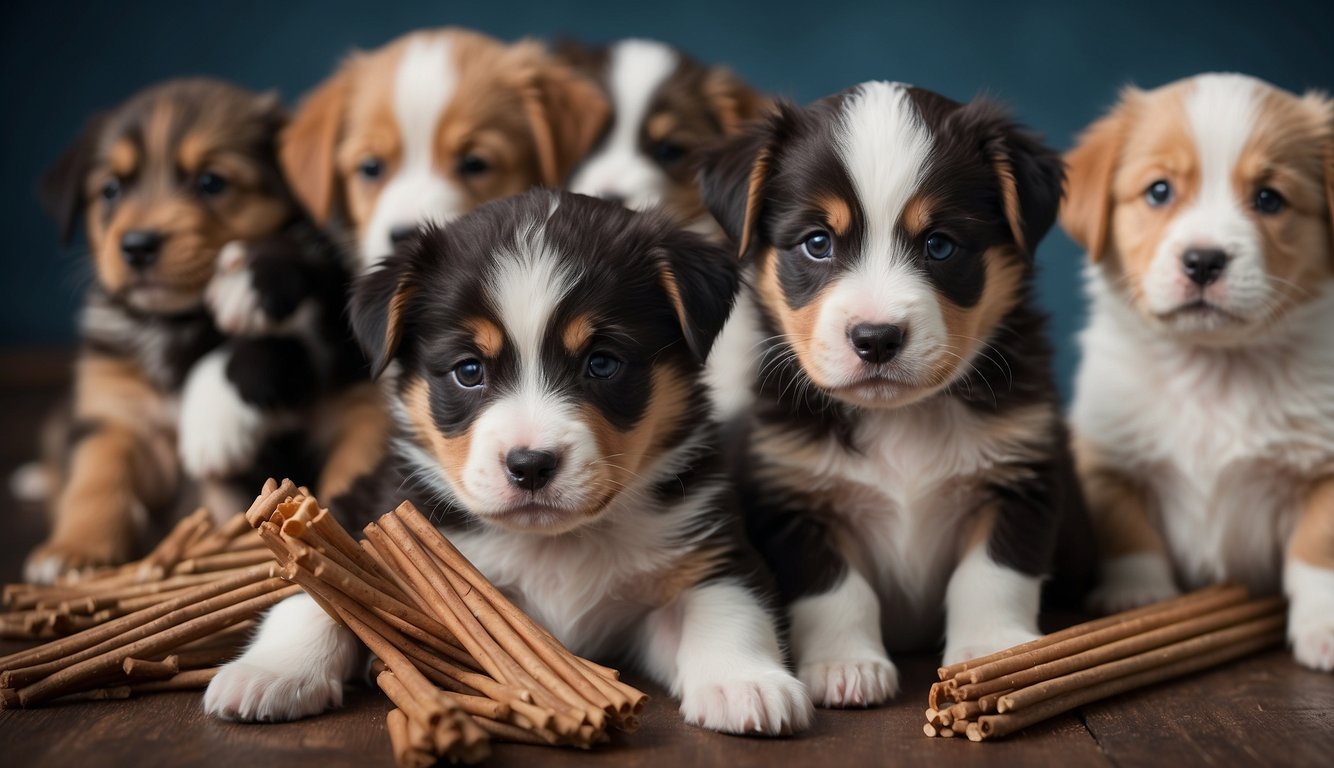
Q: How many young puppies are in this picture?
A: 6